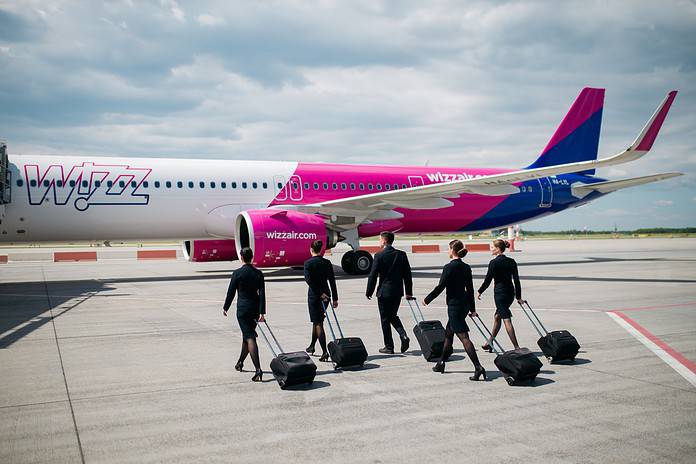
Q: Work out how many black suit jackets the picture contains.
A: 5